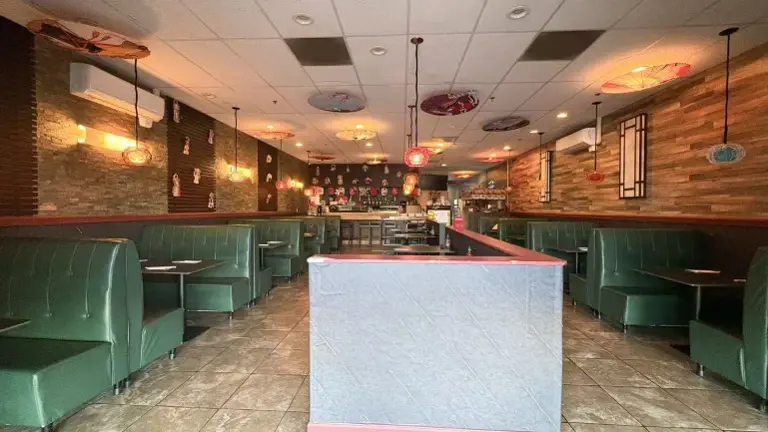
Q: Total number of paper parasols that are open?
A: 12